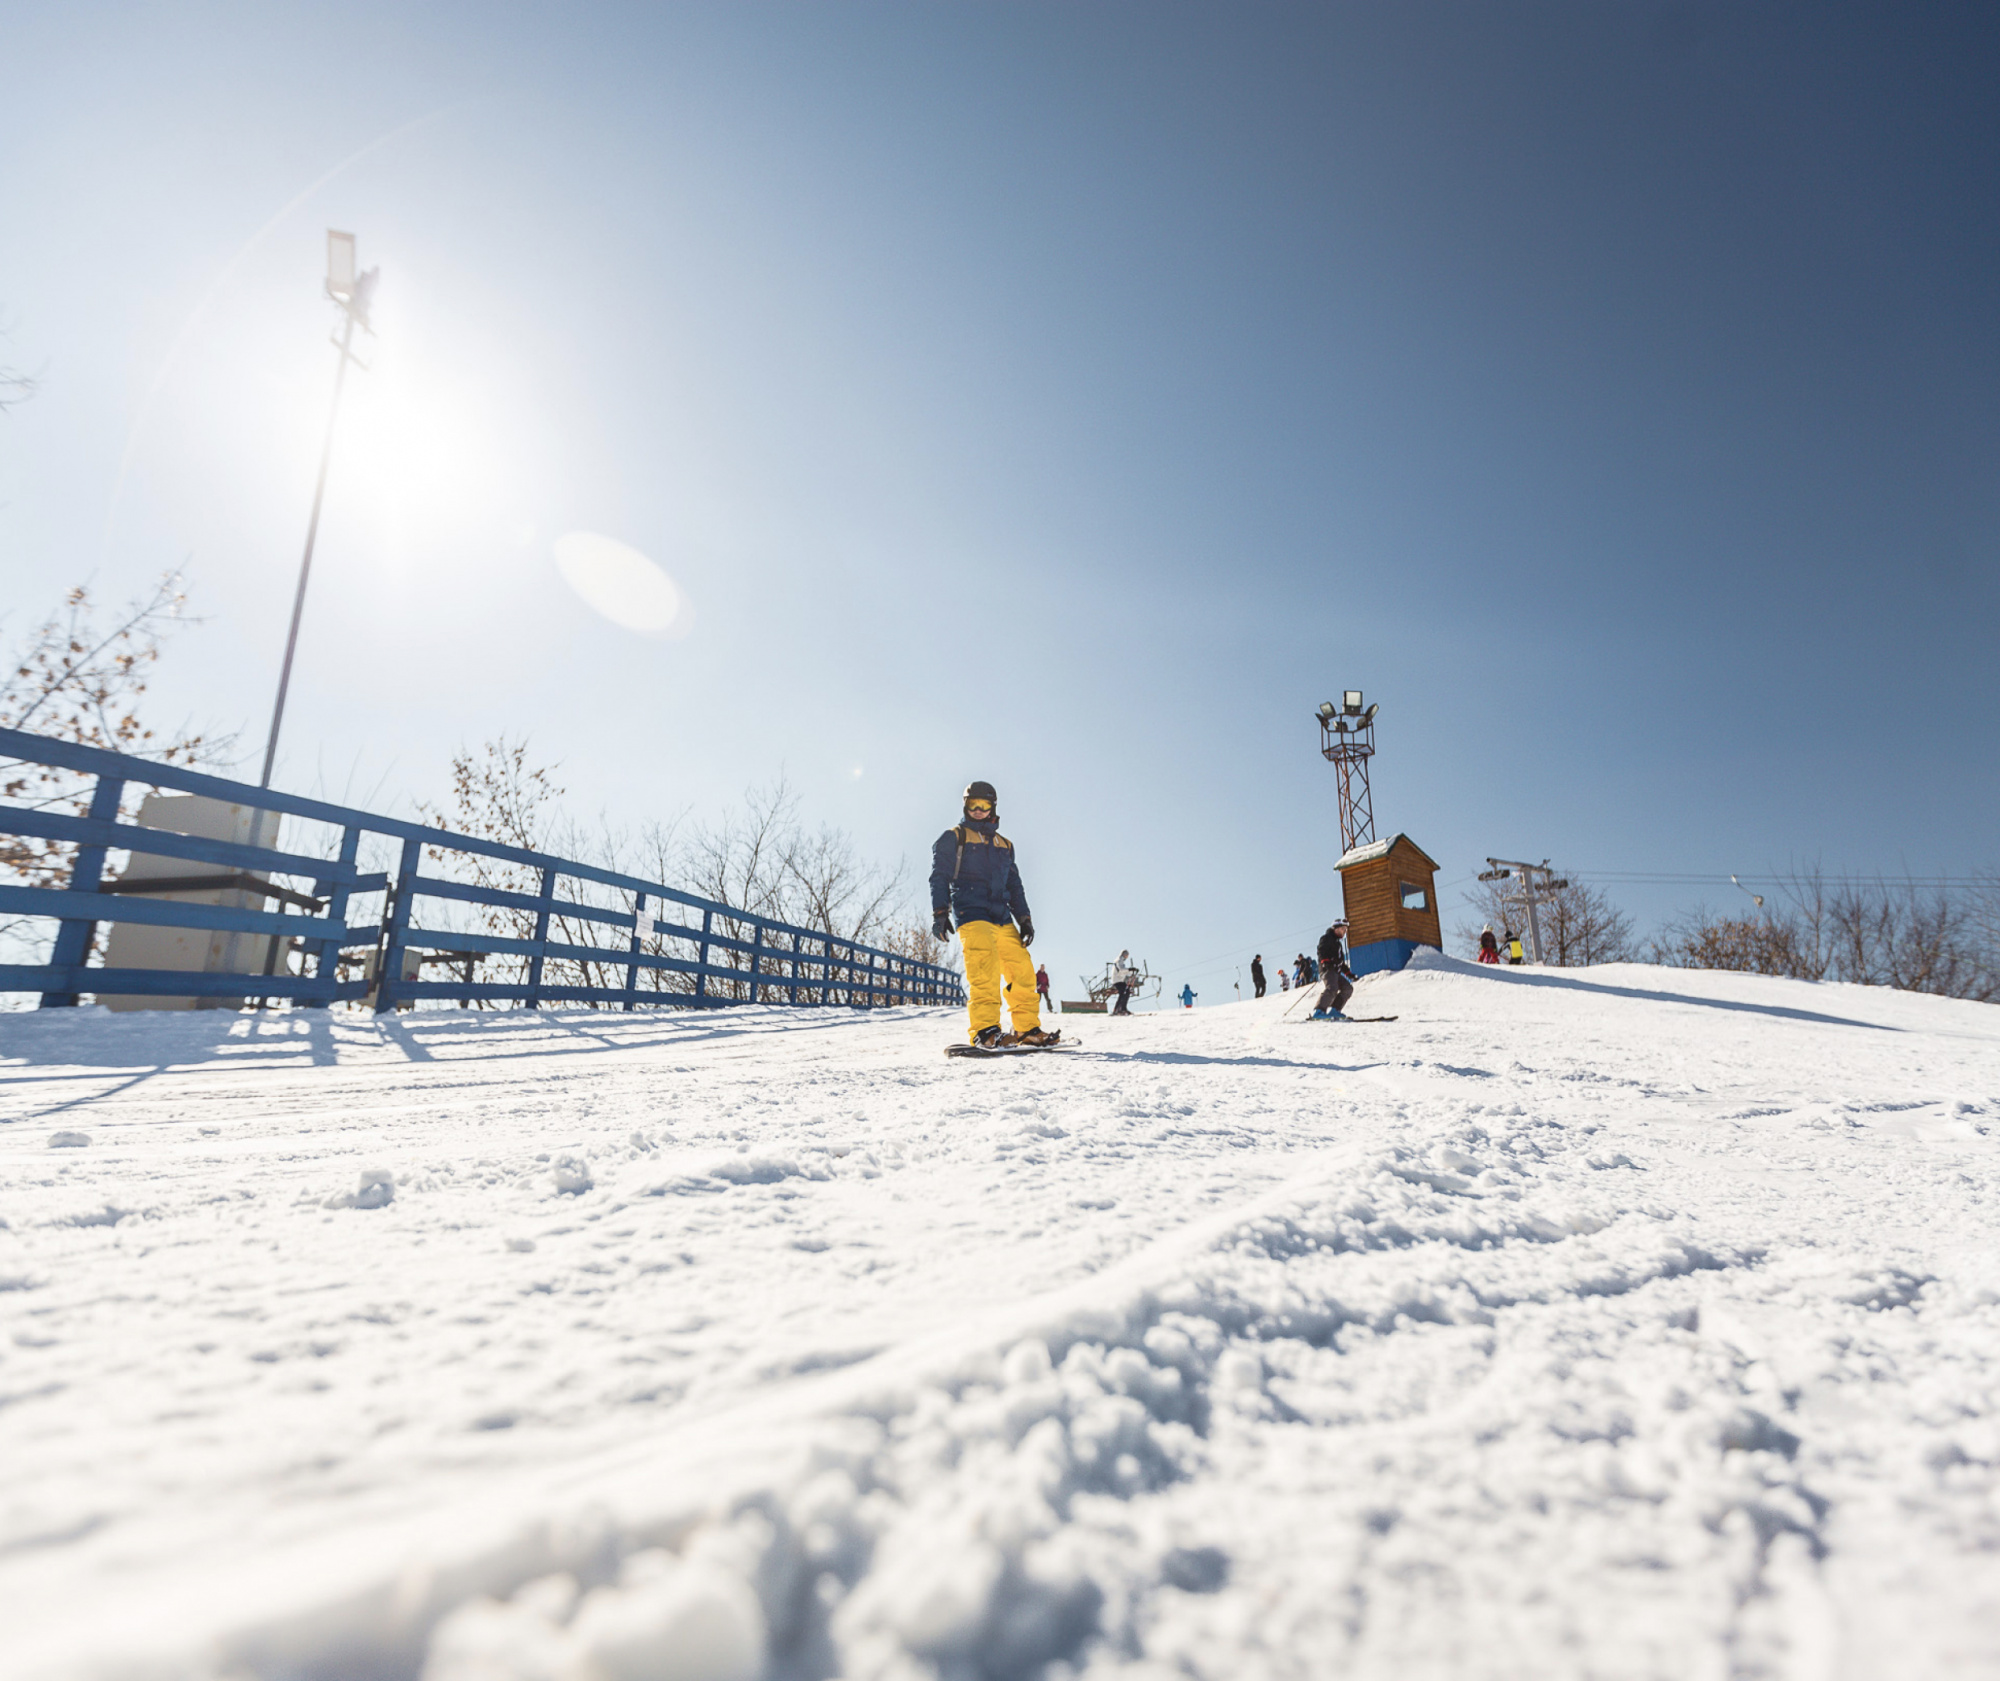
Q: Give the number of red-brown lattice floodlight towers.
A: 1